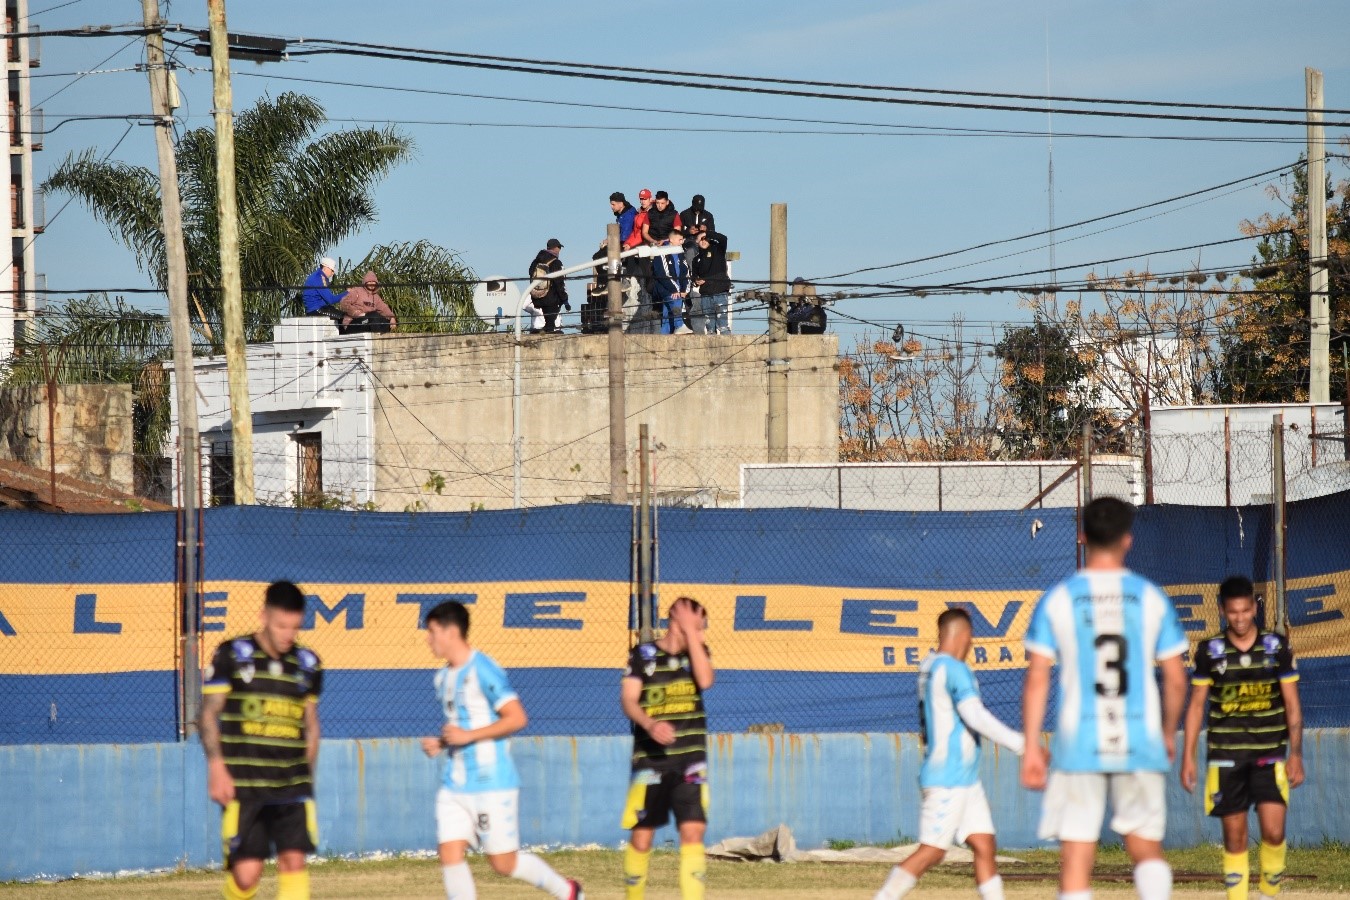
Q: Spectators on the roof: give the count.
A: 10